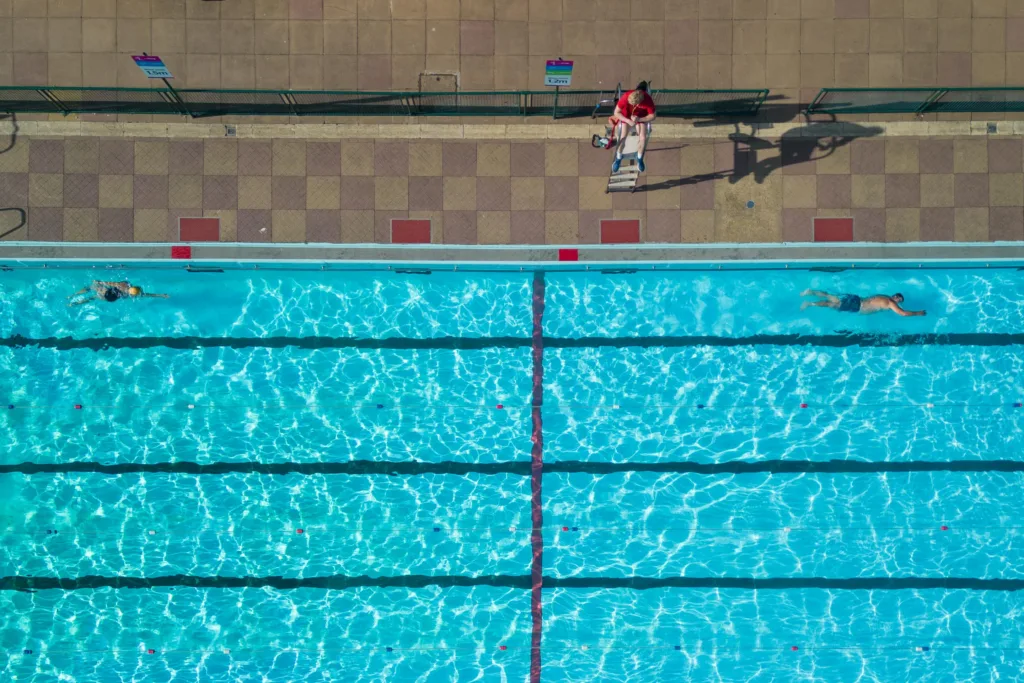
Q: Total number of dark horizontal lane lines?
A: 3